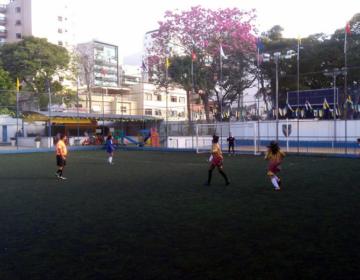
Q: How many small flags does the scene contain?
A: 11